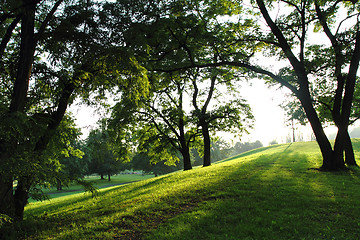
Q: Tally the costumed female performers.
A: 0